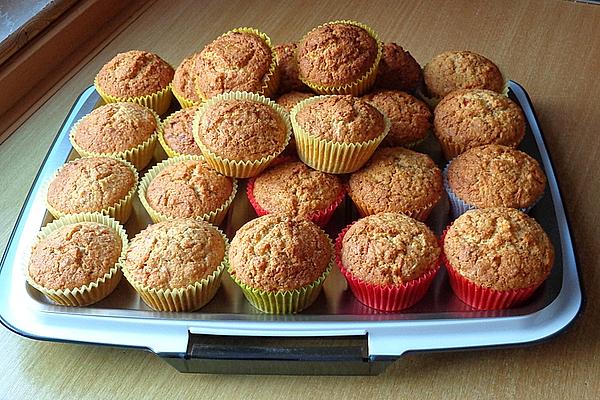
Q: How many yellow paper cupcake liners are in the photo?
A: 12